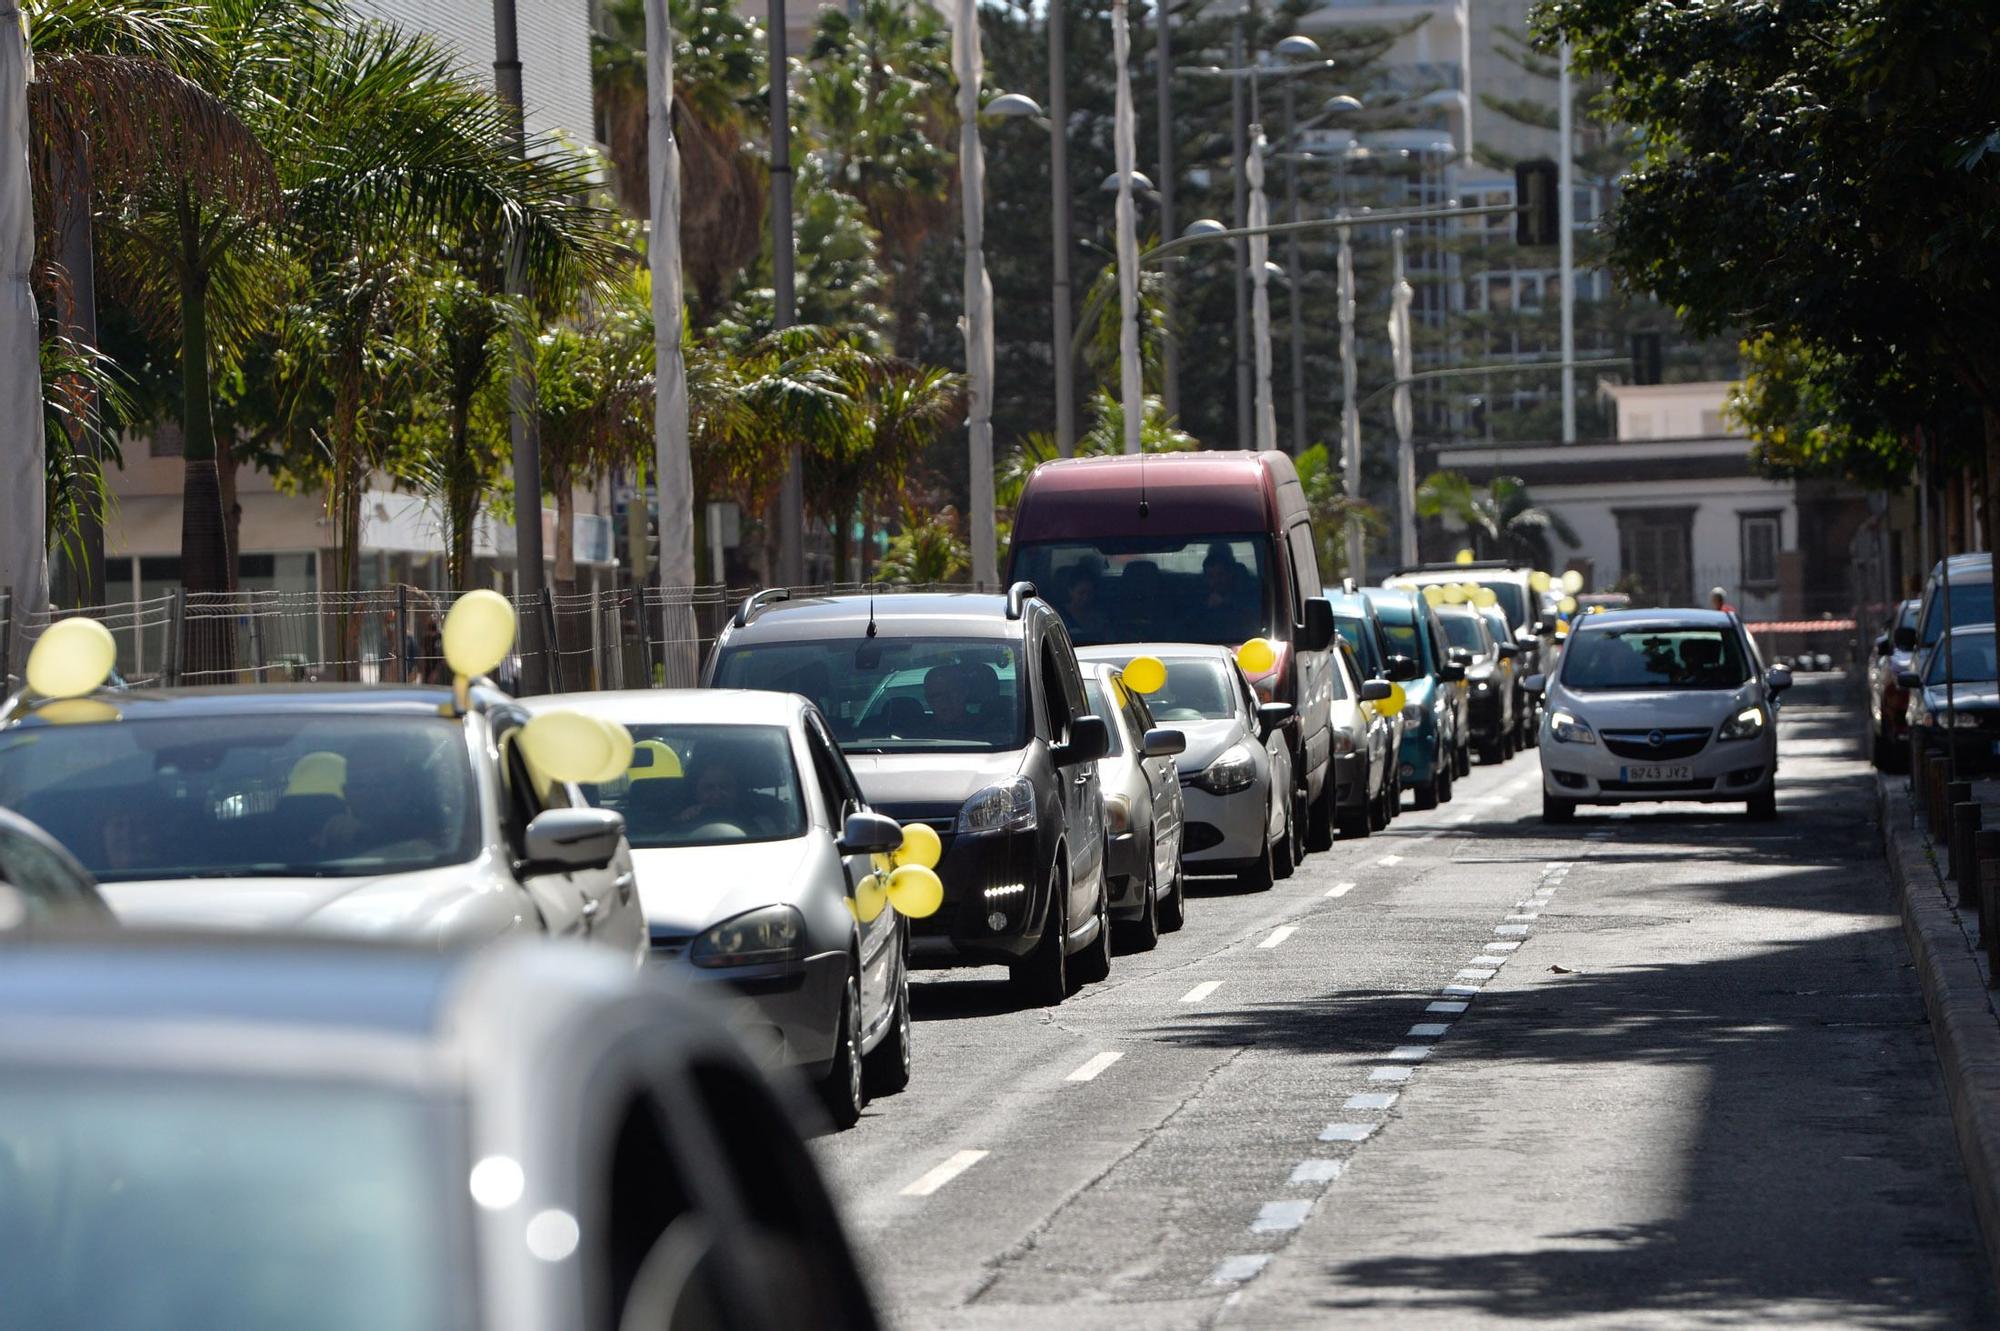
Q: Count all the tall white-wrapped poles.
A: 7